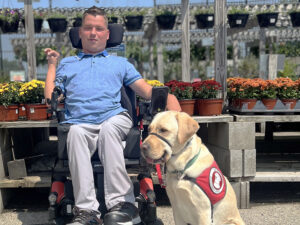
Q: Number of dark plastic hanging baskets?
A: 11